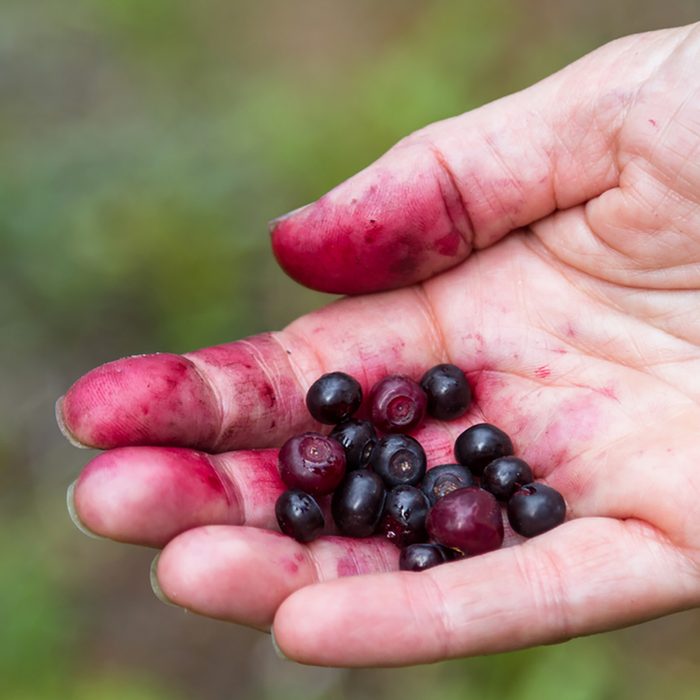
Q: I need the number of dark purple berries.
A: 12